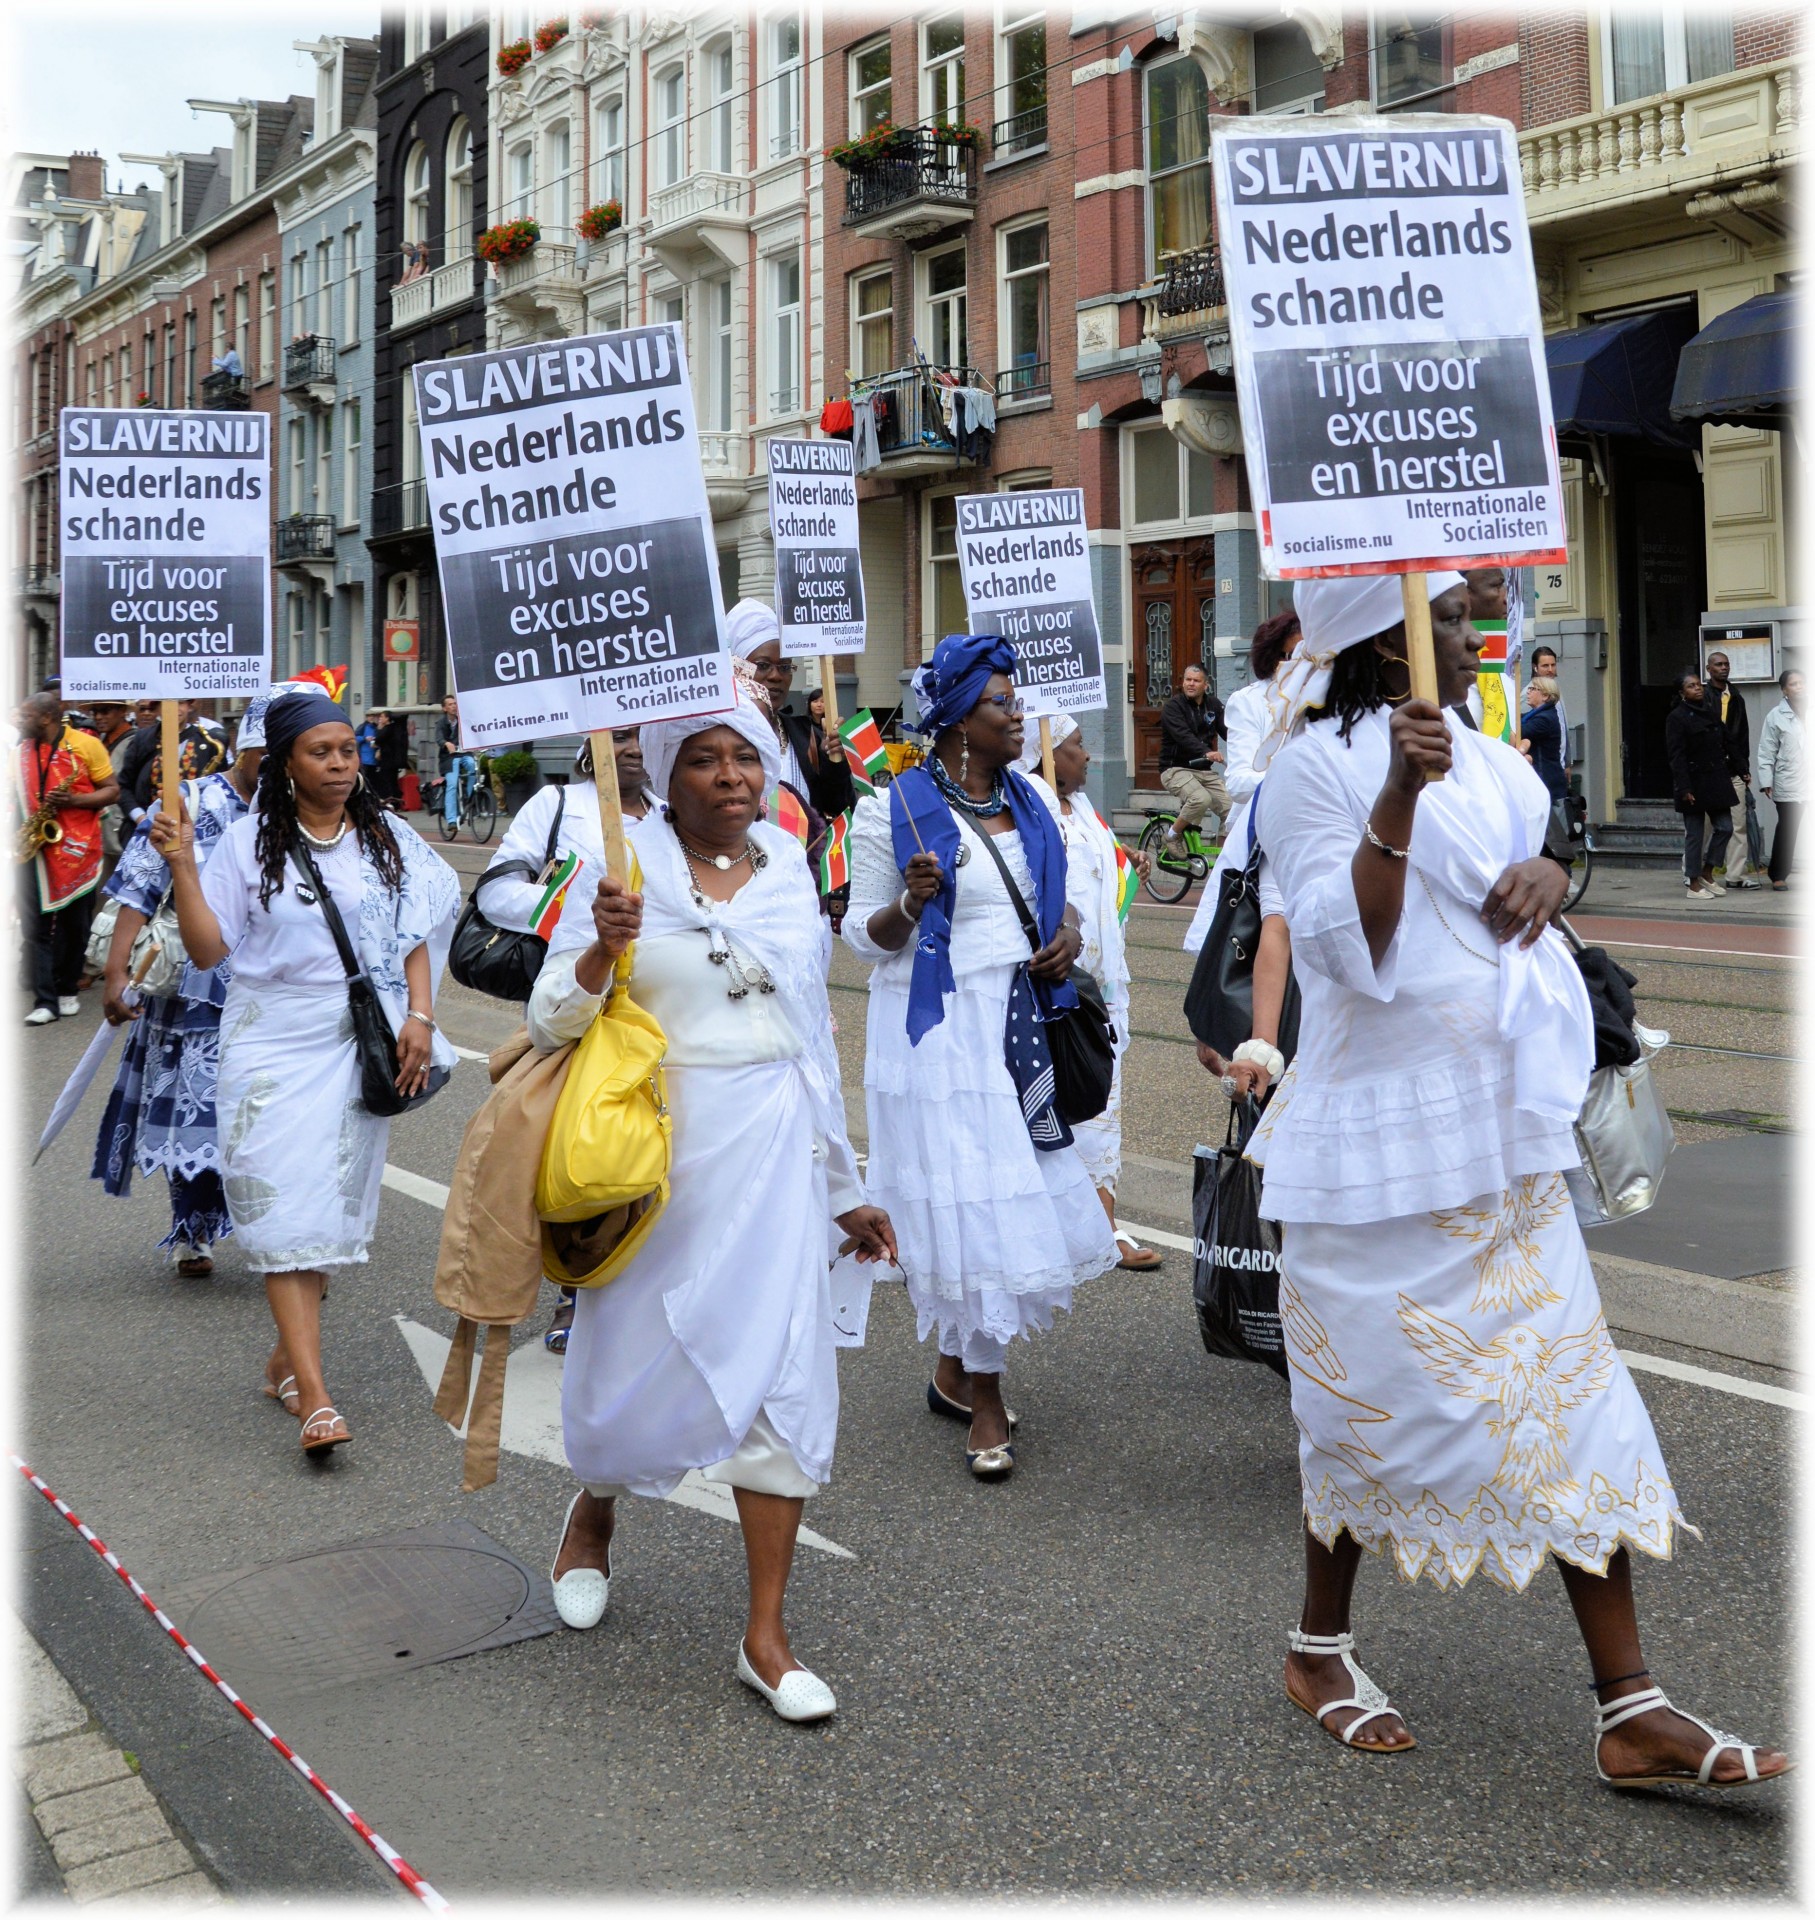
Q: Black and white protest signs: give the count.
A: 5